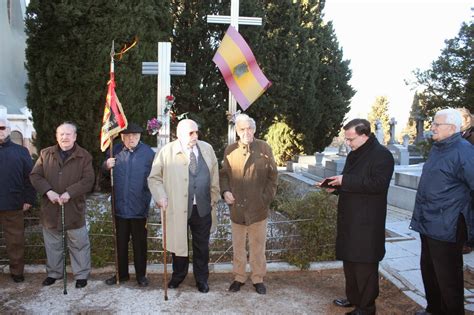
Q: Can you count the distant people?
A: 0